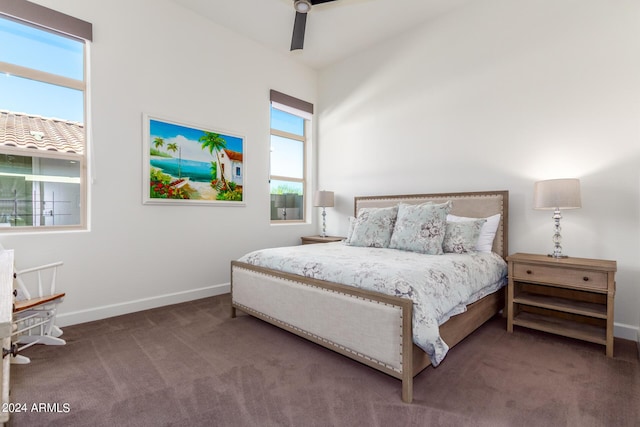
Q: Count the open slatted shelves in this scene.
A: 2